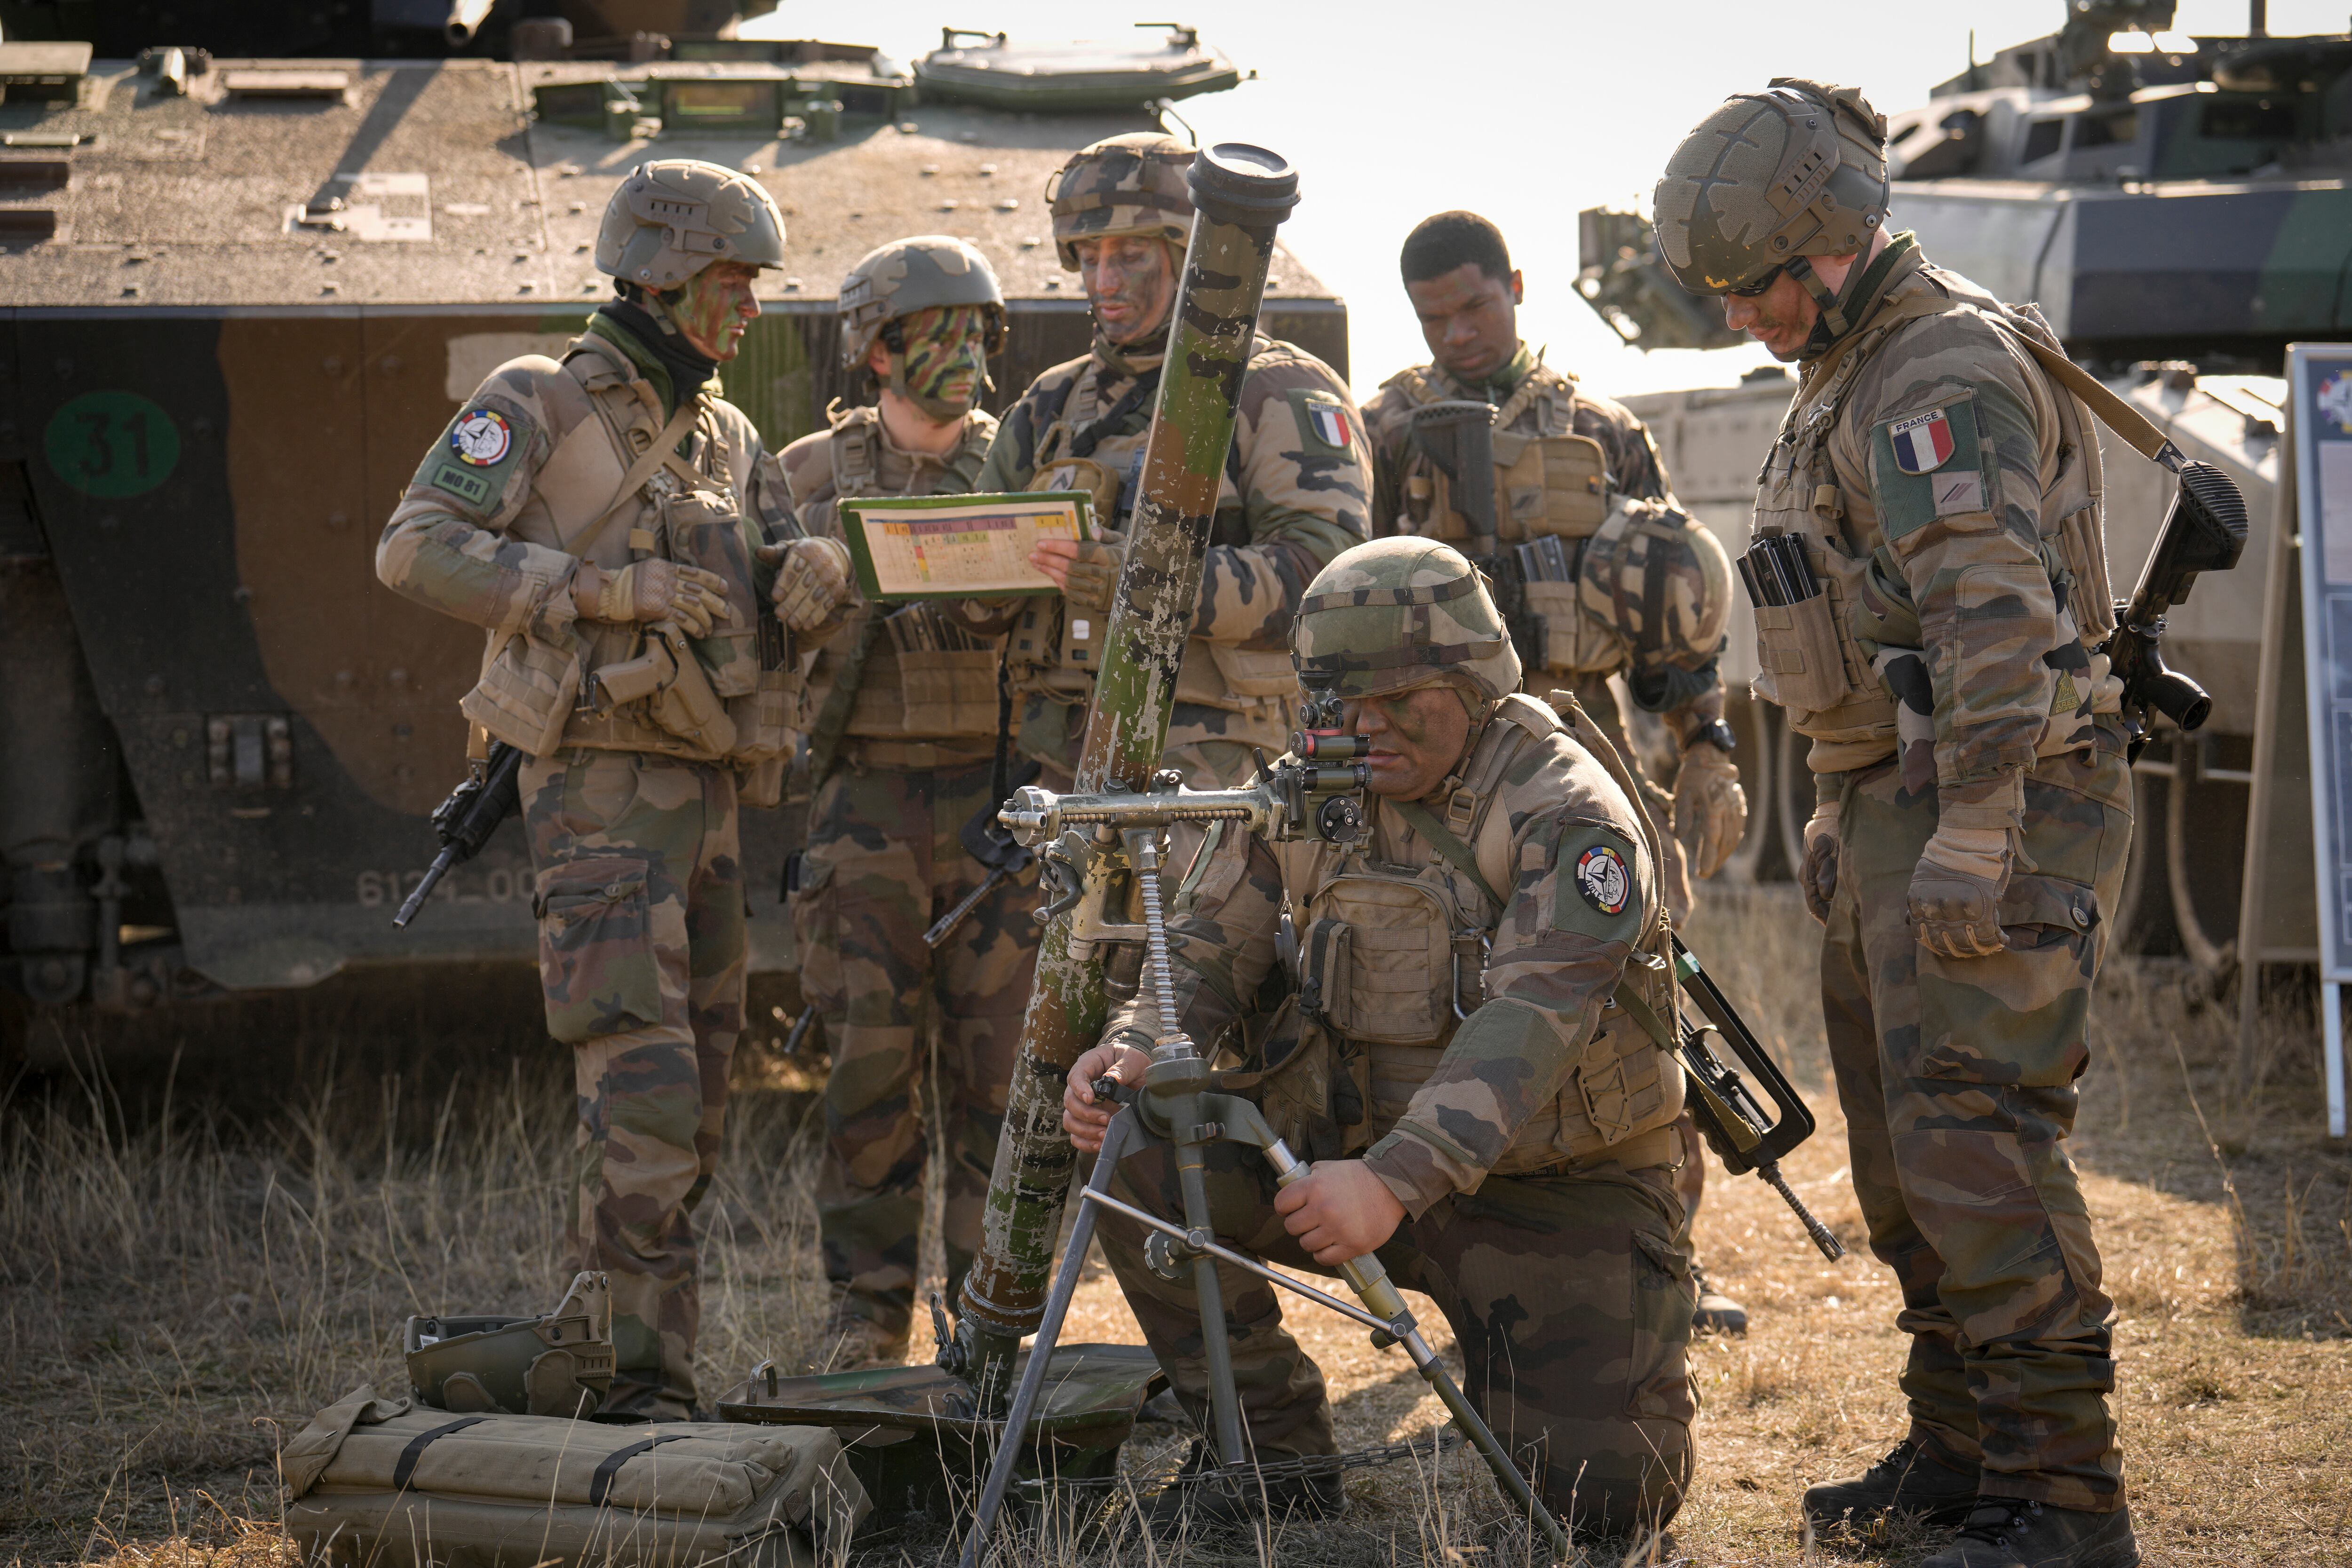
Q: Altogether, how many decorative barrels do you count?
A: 0